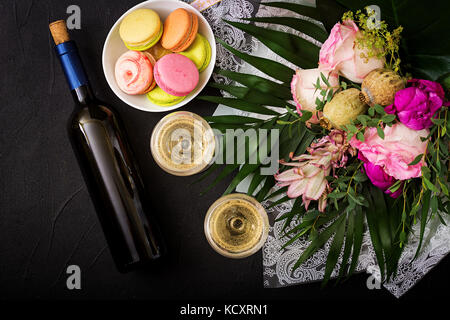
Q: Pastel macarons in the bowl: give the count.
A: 6